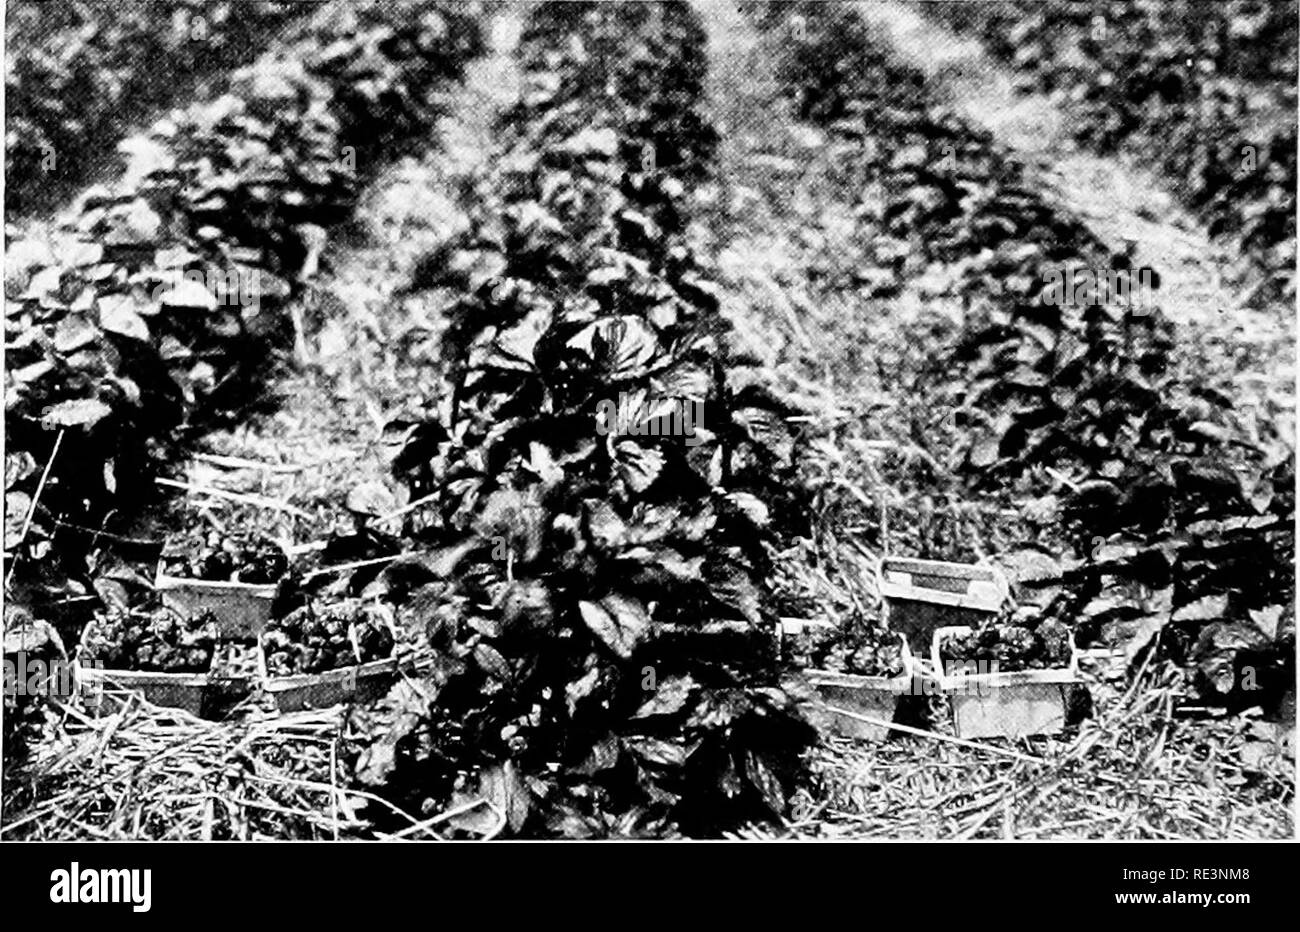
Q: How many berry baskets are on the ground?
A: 6